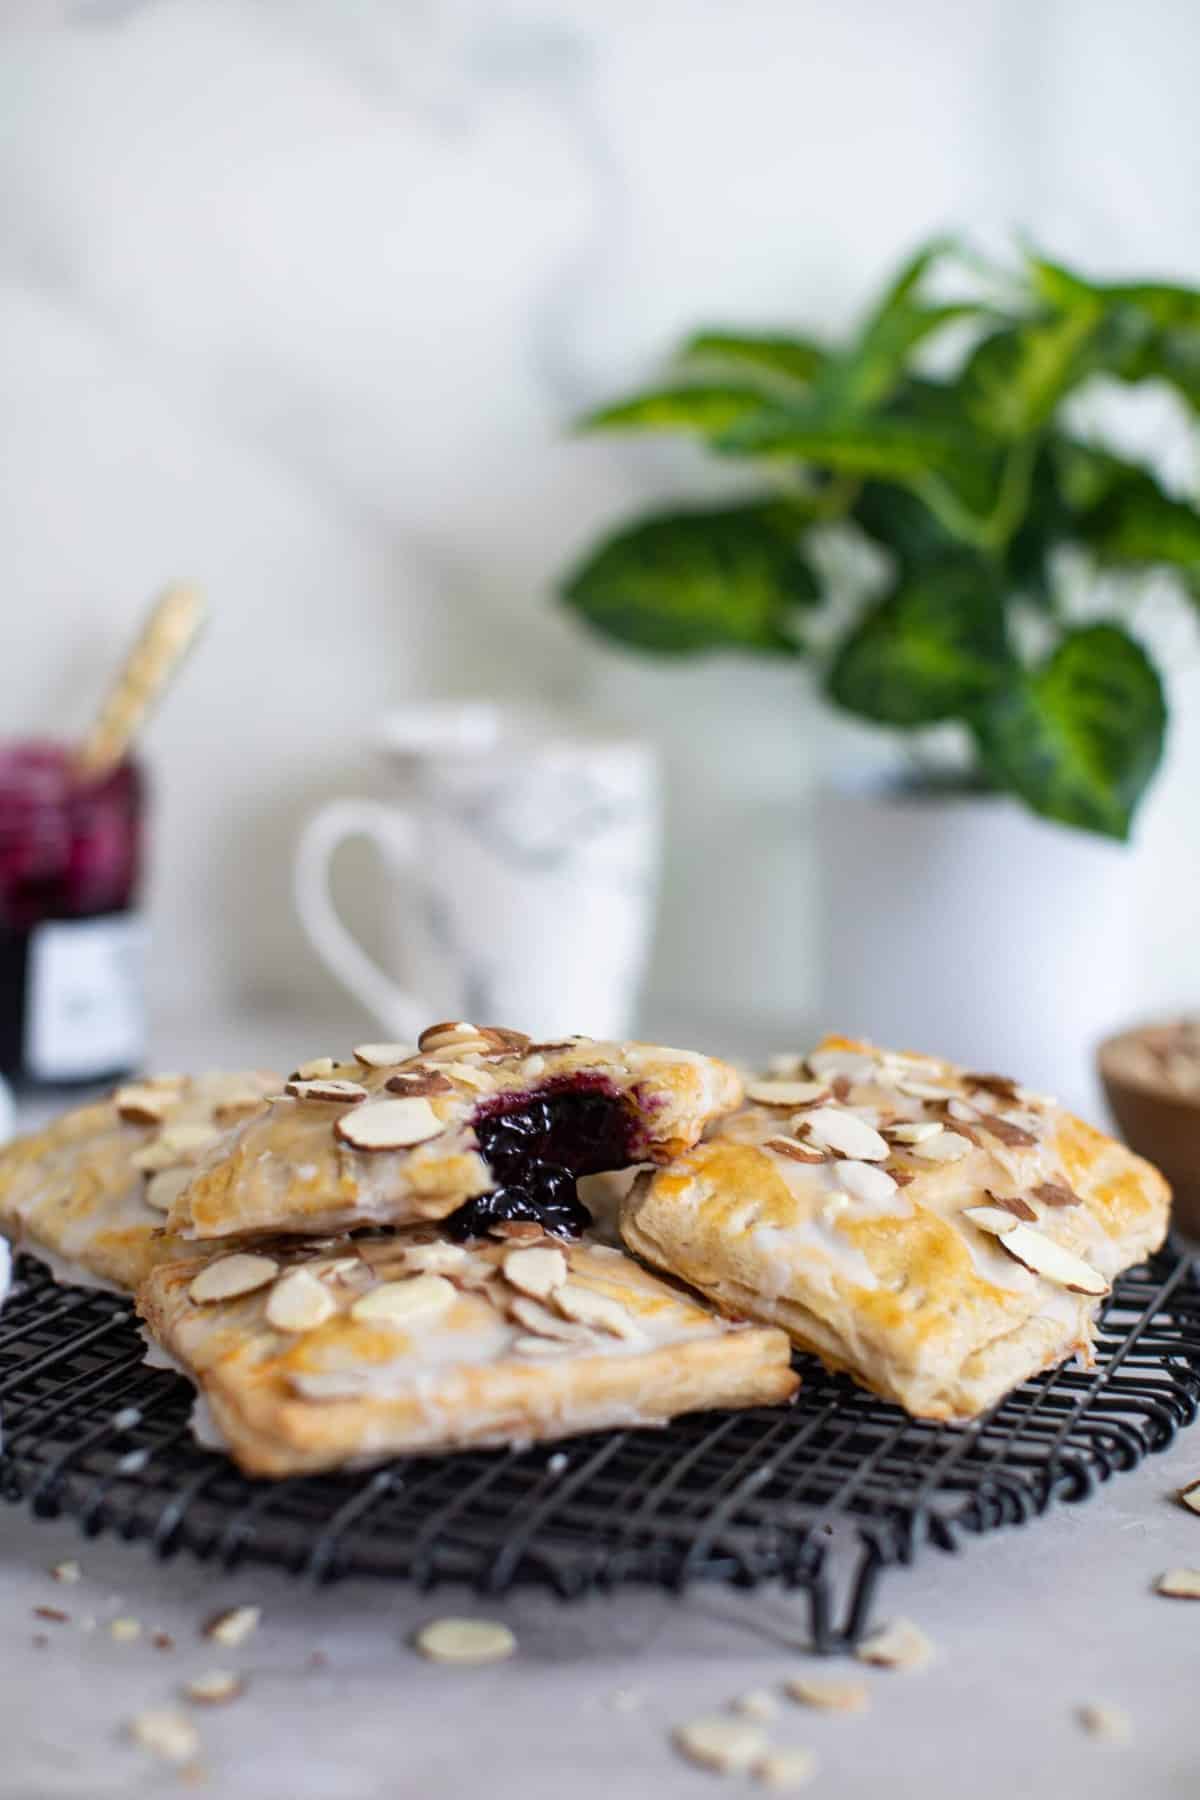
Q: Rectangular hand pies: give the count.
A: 4